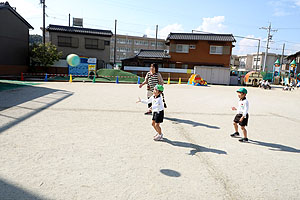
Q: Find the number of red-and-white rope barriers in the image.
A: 1